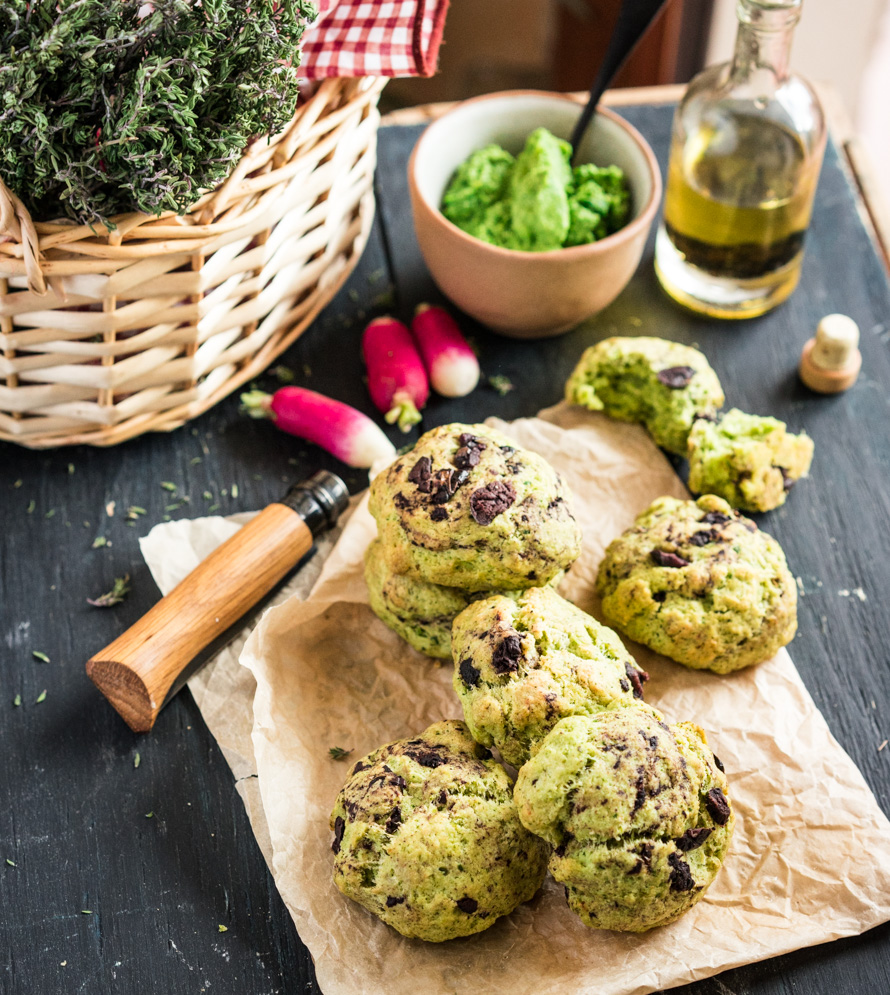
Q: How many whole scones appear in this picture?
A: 6